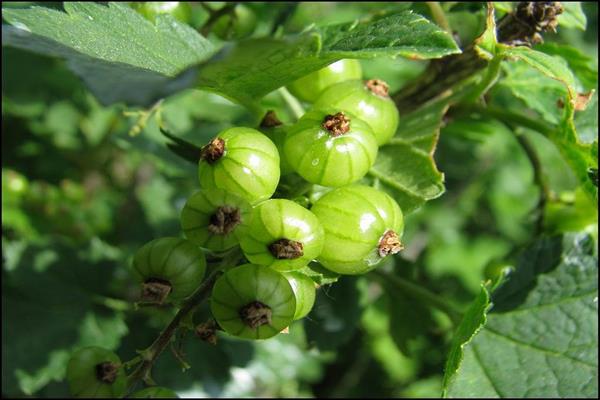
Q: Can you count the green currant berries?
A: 13